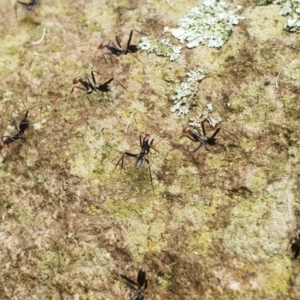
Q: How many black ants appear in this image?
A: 7